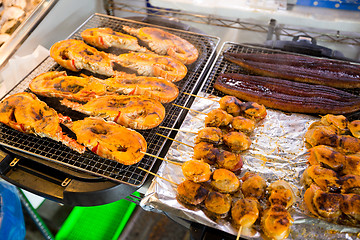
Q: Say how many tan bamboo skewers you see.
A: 7